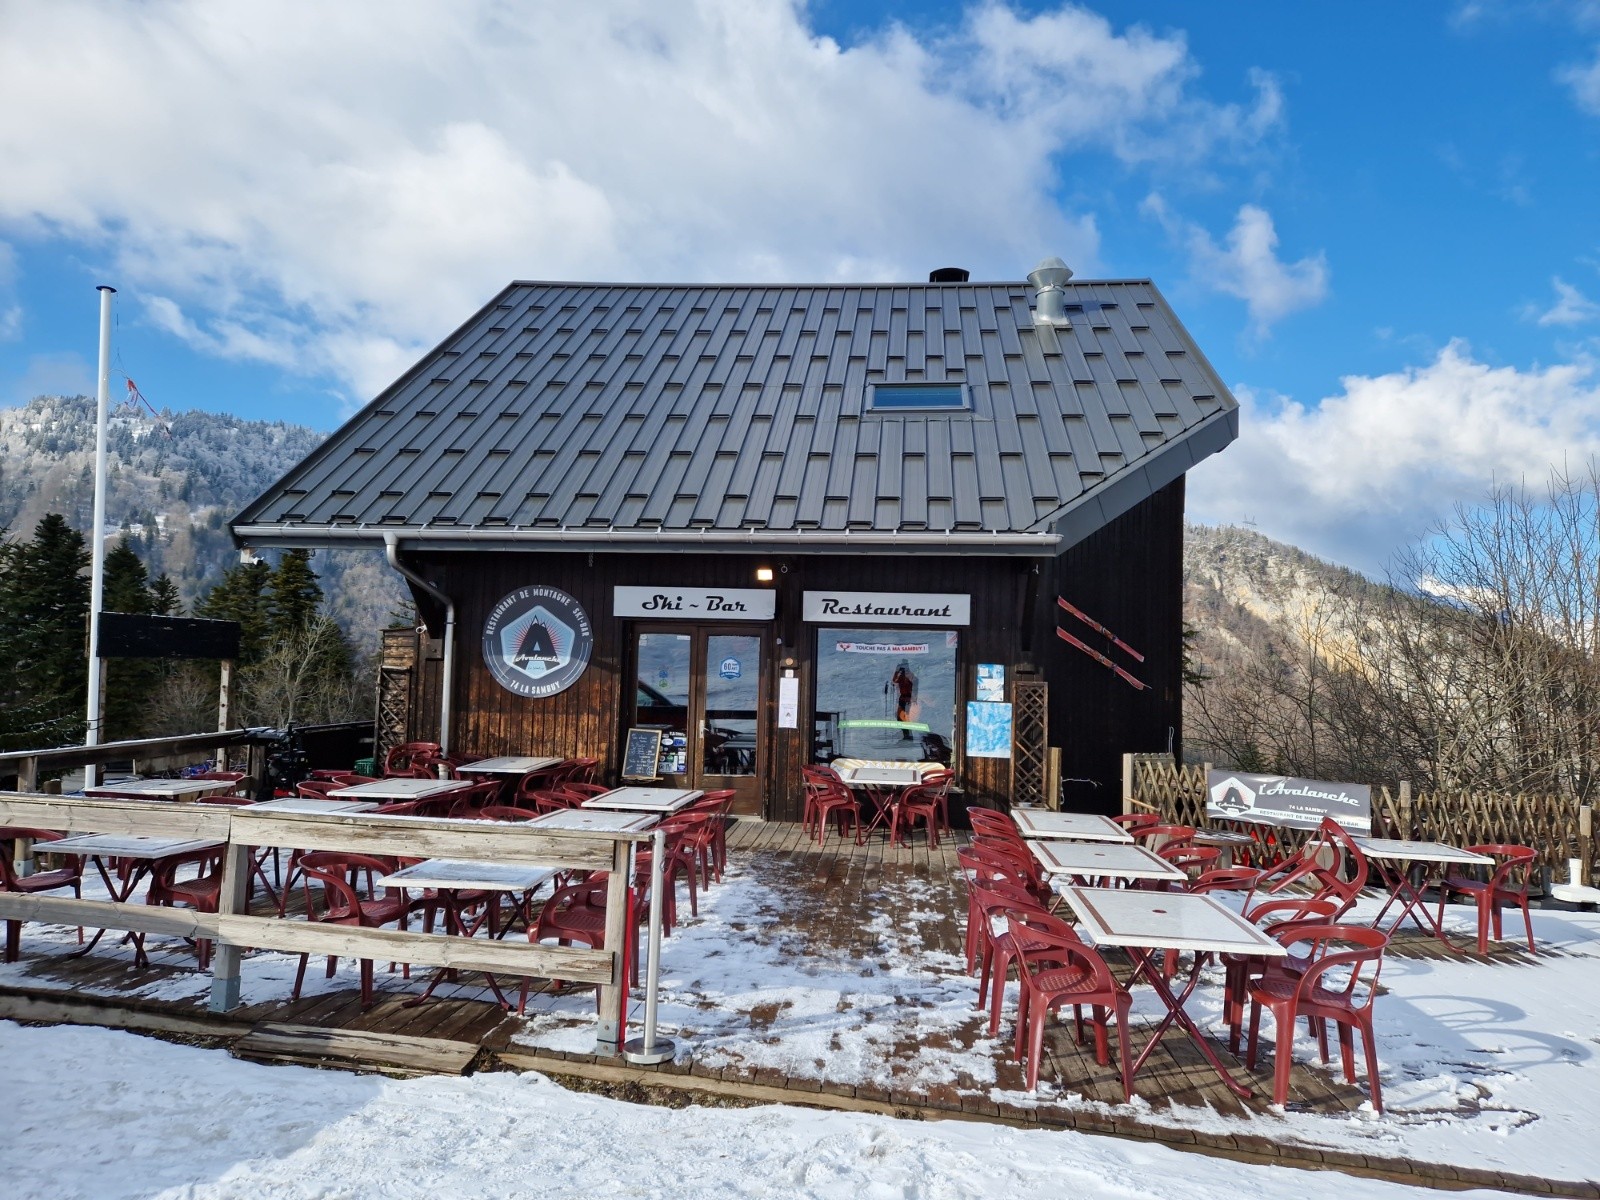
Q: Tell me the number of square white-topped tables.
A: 13